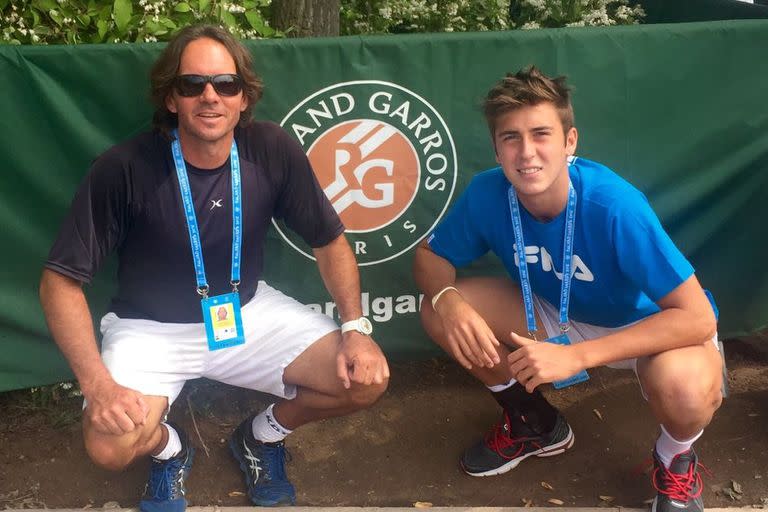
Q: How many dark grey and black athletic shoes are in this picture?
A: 2